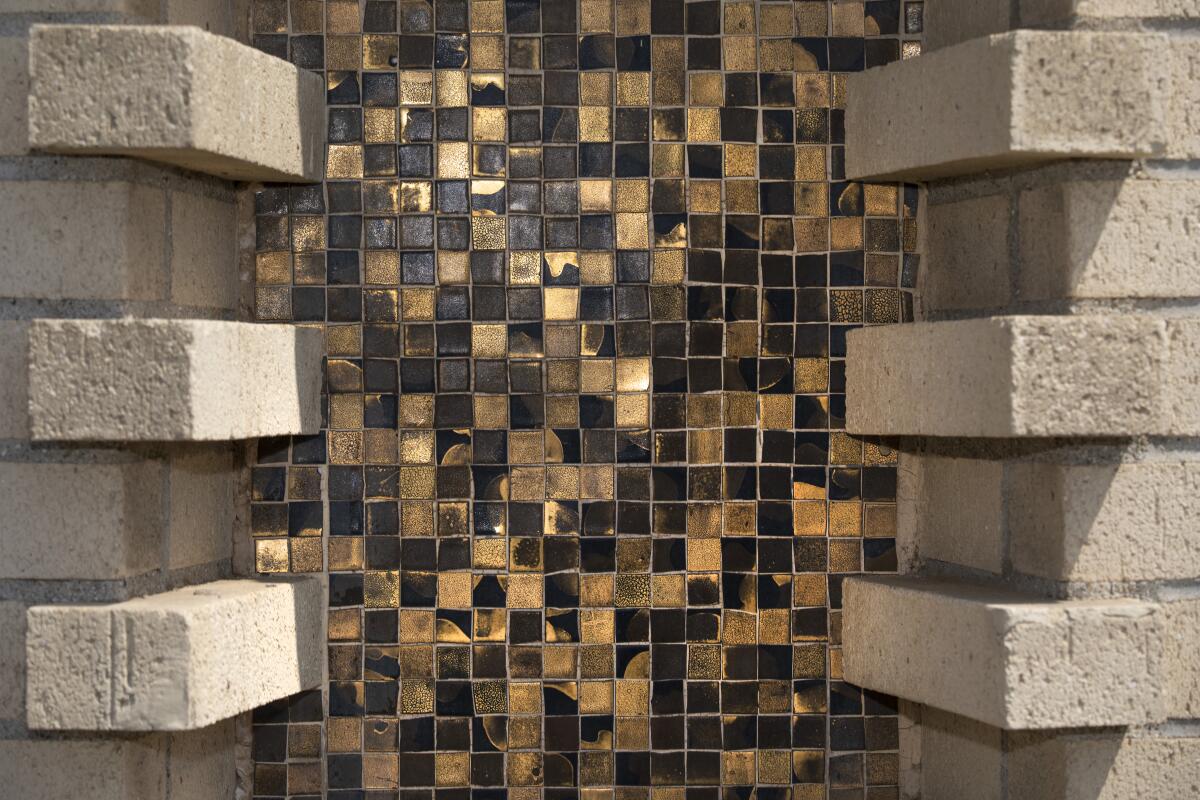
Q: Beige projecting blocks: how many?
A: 6